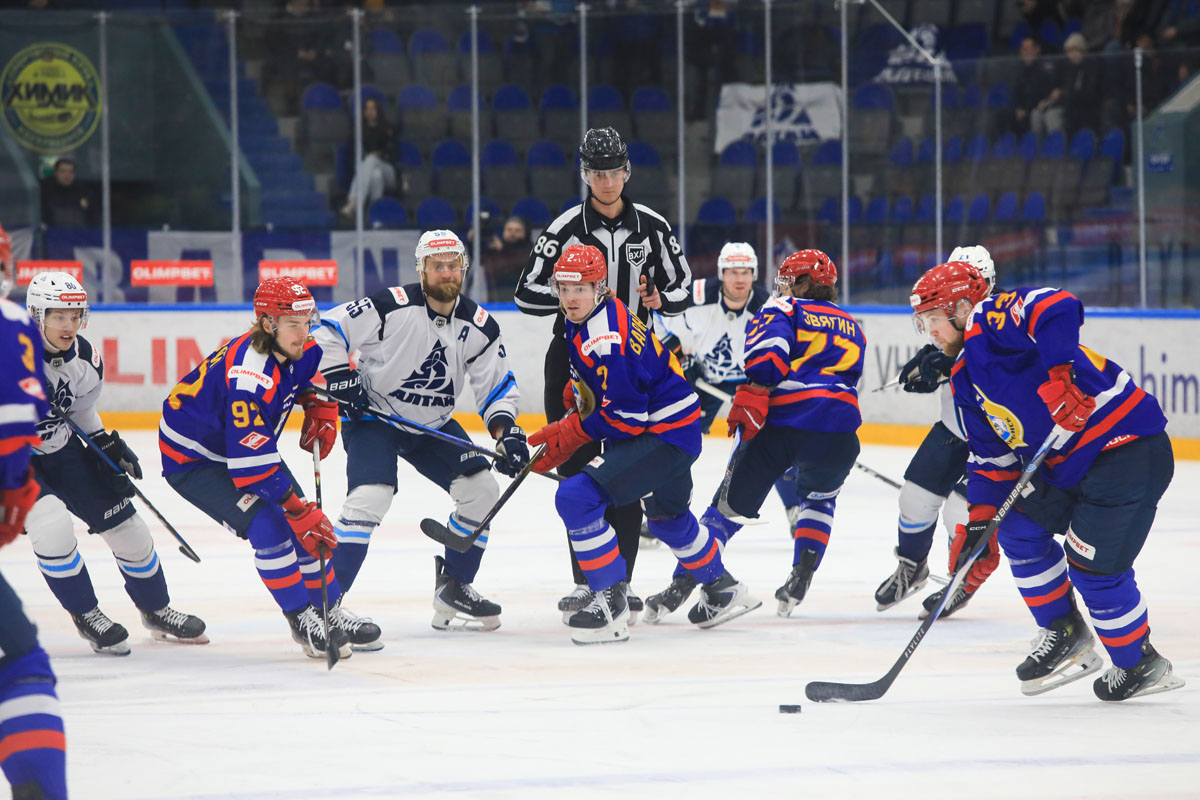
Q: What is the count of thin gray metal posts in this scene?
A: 10